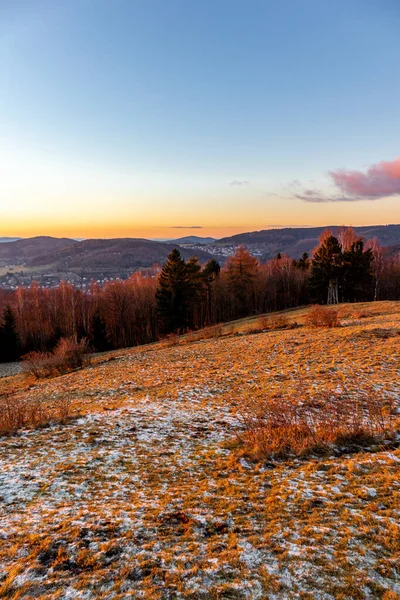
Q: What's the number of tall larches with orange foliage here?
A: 1